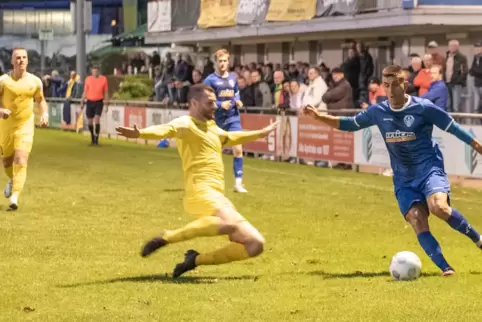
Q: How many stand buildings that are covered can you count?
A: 1